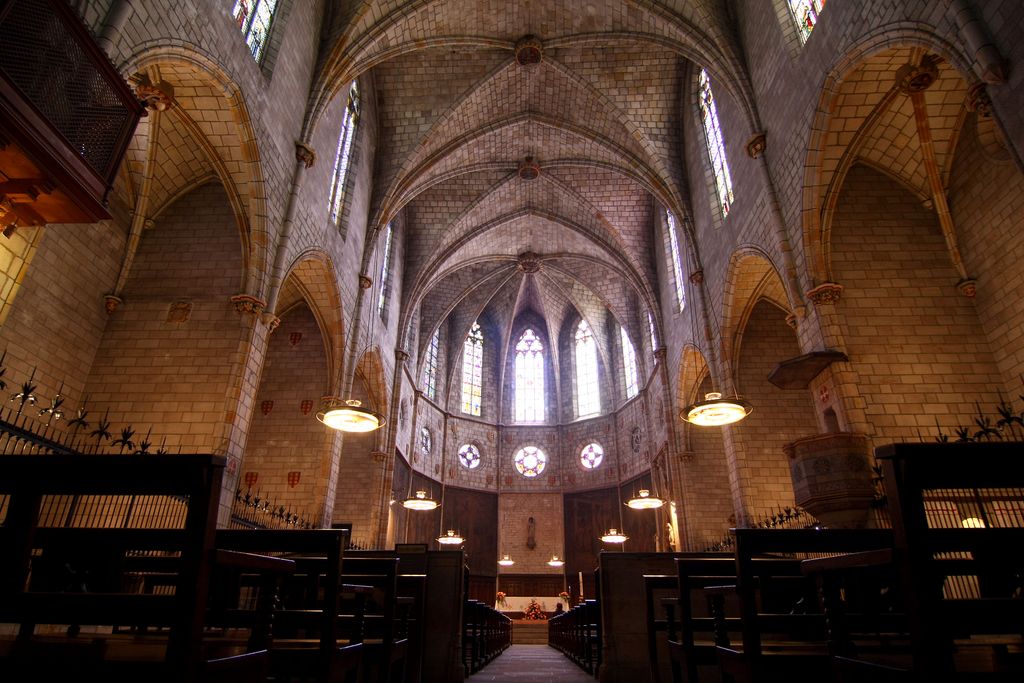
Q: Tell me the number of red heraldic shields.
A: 5